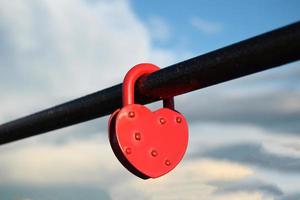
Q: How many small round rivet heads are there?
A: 7